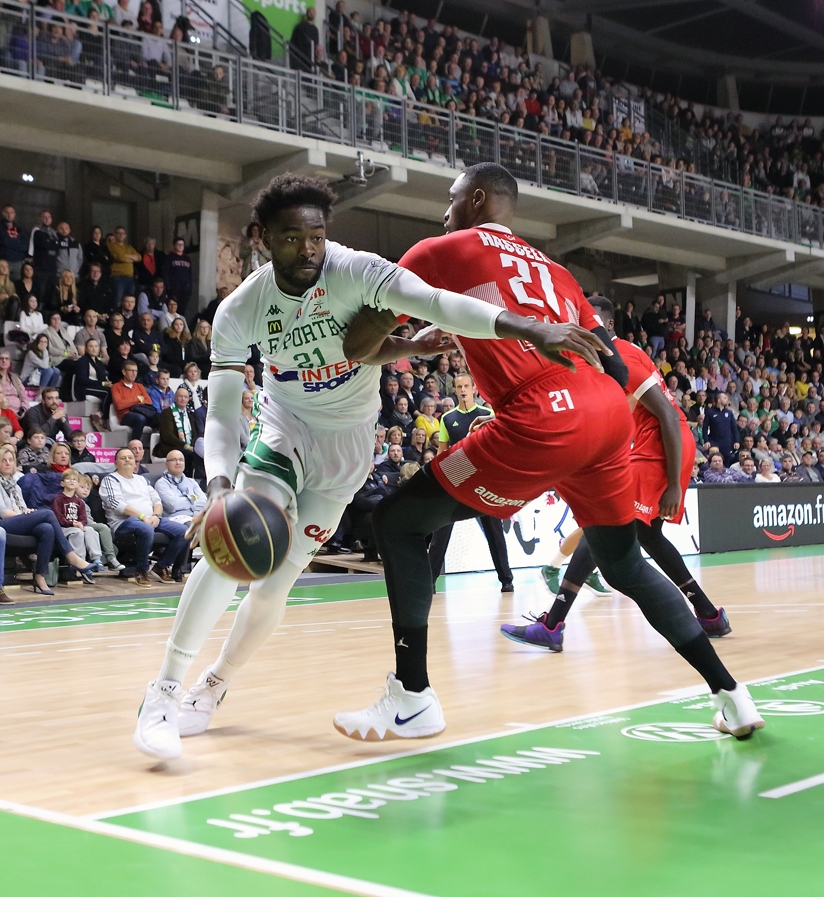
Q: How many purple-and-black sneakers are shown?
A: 2